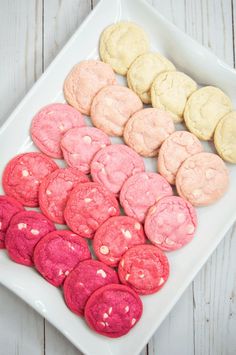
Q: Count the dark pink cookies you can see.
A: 5